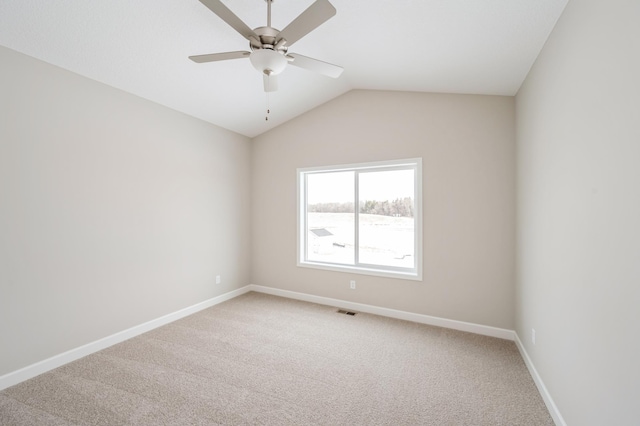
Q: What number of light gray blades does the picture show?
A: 5